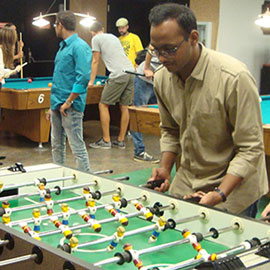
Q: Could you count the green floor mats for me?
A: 1